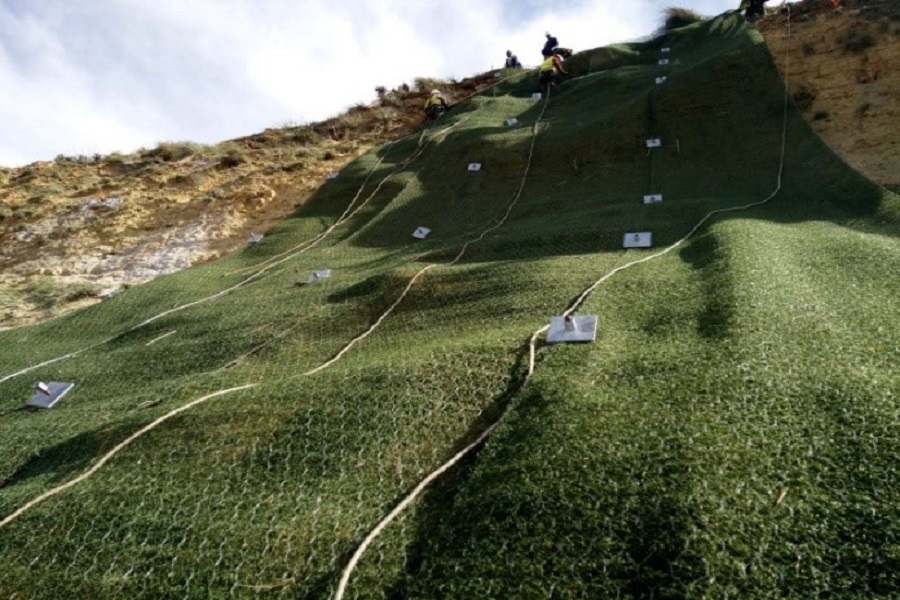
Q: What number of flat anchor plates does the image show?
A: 15